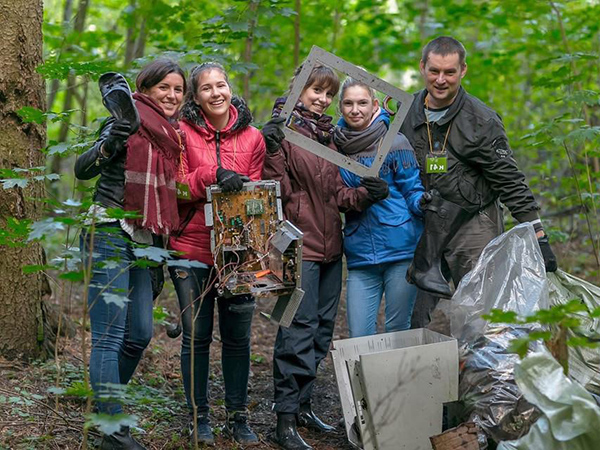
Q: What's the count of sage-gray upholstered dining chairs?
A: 0